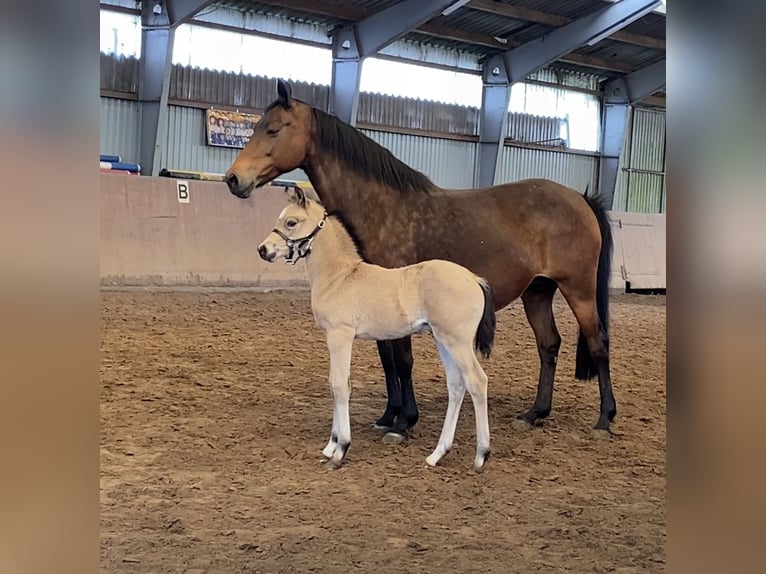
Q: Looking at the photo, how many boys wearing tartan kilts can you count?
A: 0